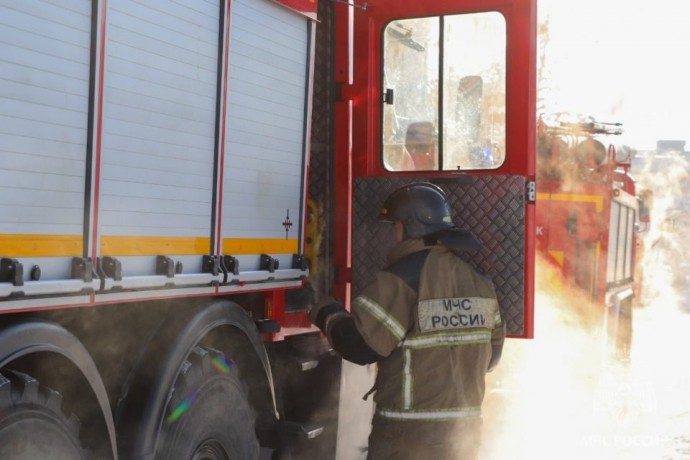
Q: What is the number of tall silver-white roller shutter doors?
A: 3